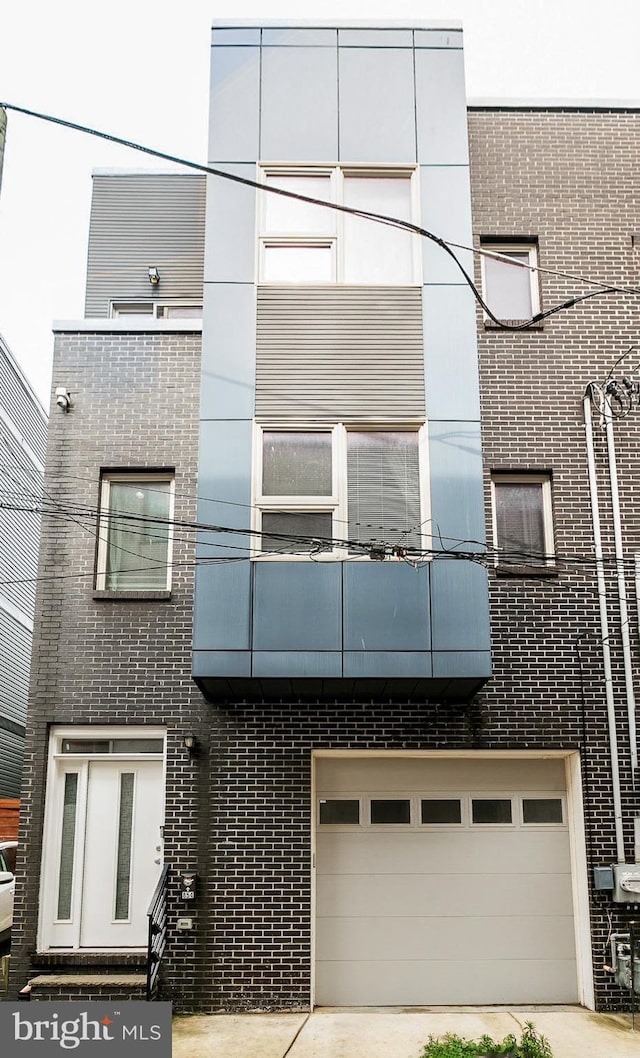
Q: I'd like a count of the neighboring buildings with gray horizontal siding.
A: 1